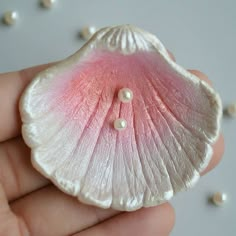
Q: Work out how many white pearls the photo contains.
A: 7